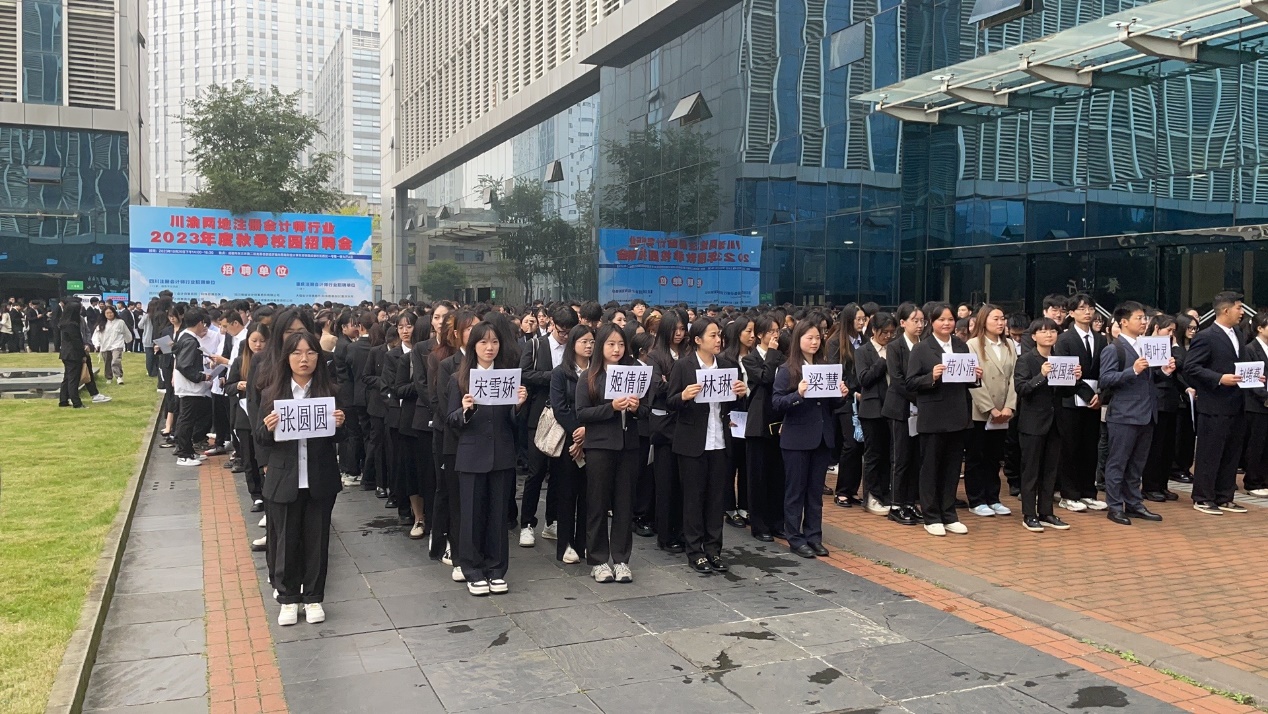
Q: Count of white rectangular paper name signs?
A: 9